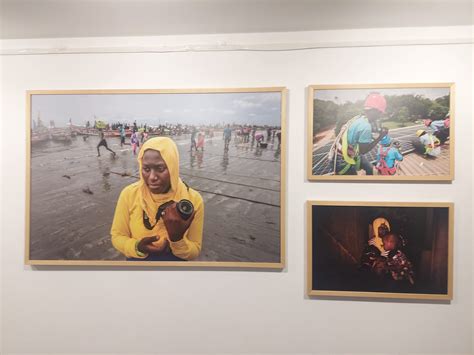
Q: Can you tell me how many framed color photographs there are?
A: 3